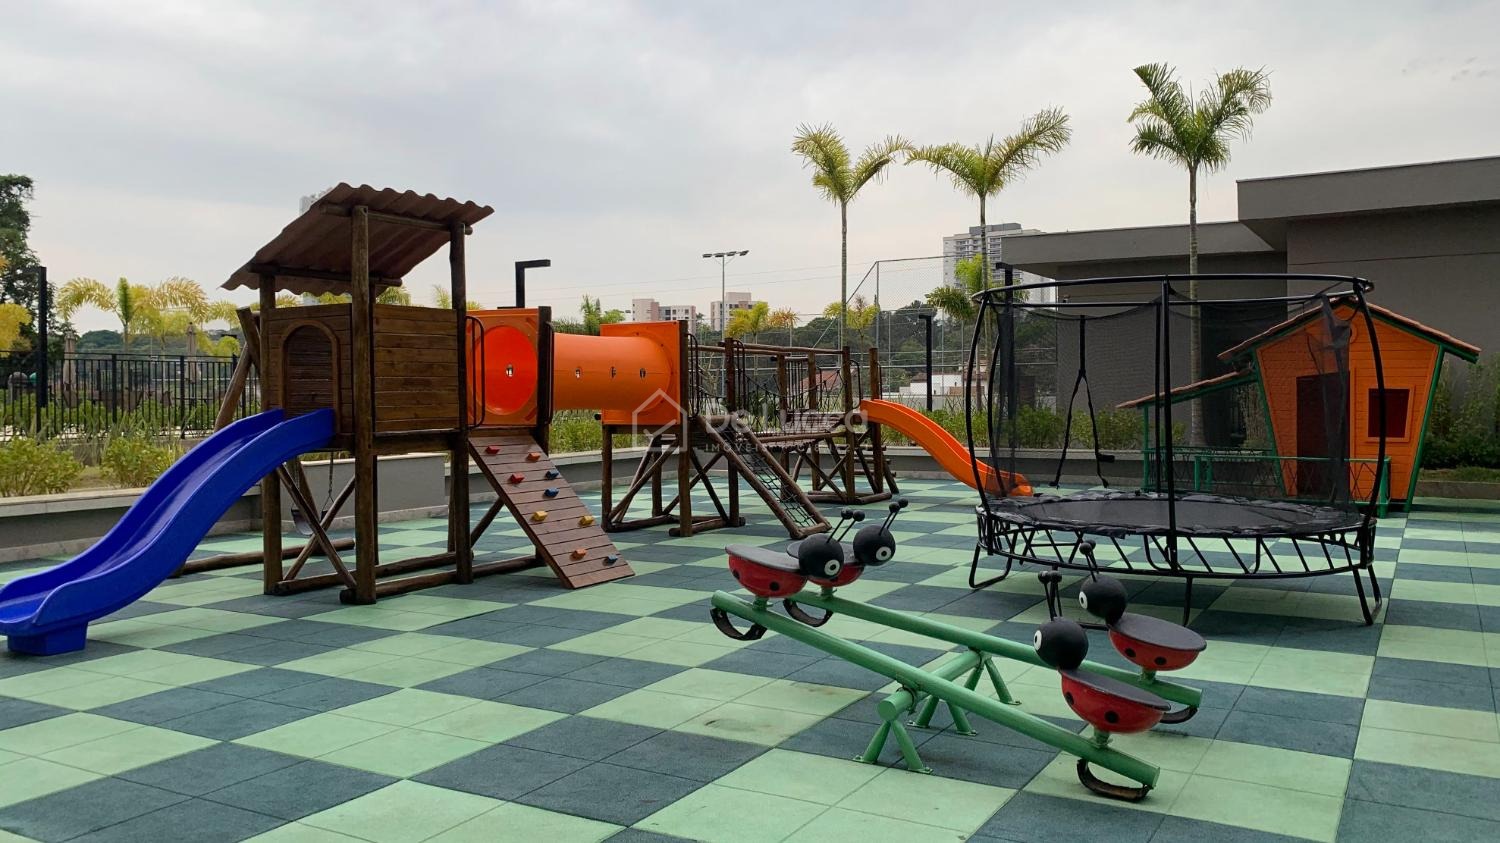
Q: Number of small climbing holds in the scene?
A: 9